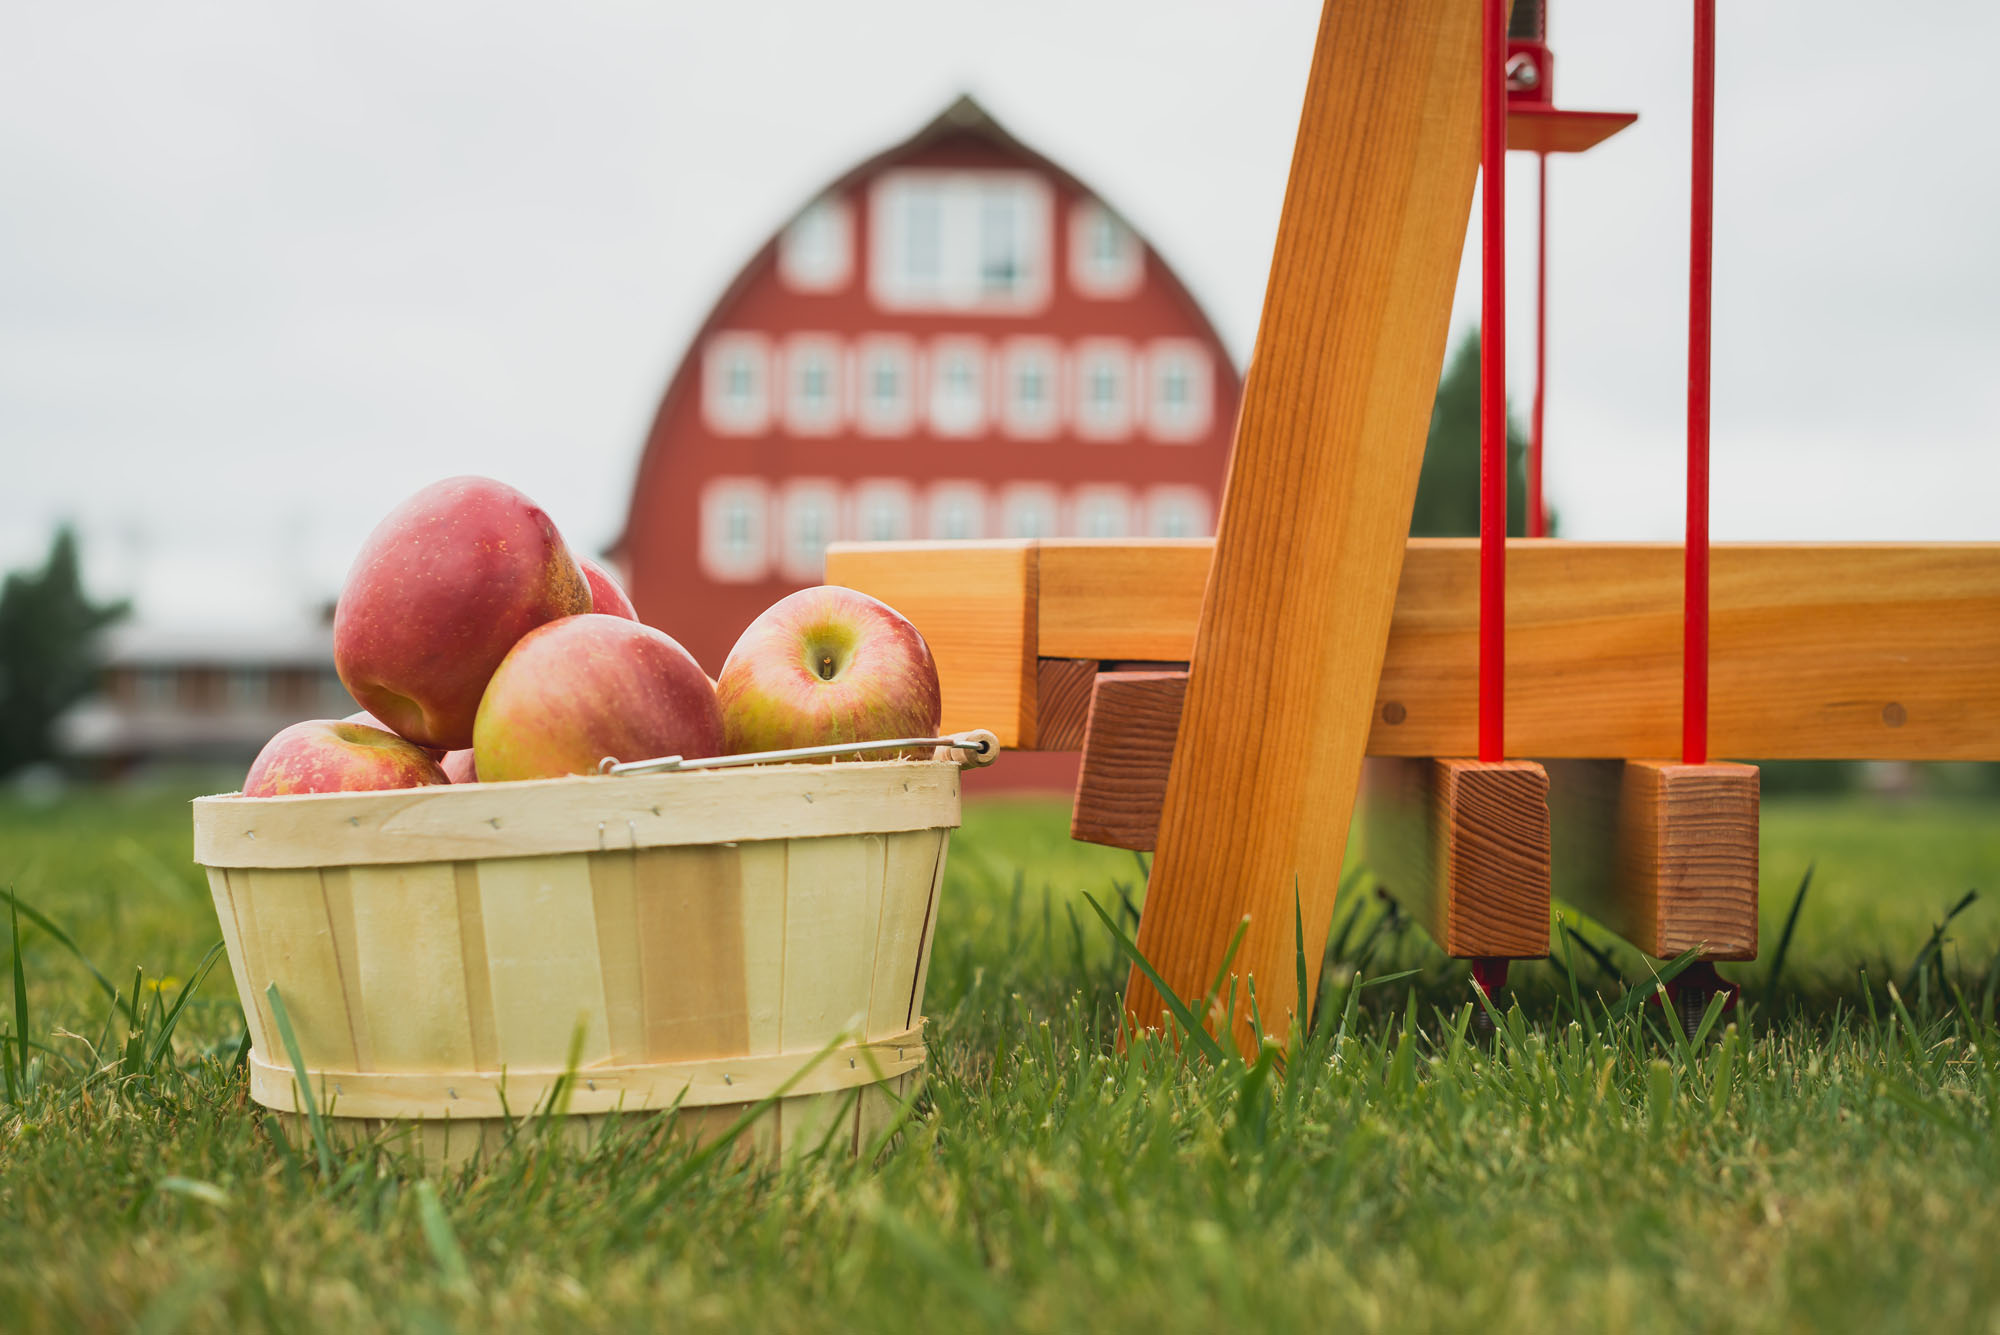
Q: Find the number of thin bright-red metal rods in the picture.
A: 3